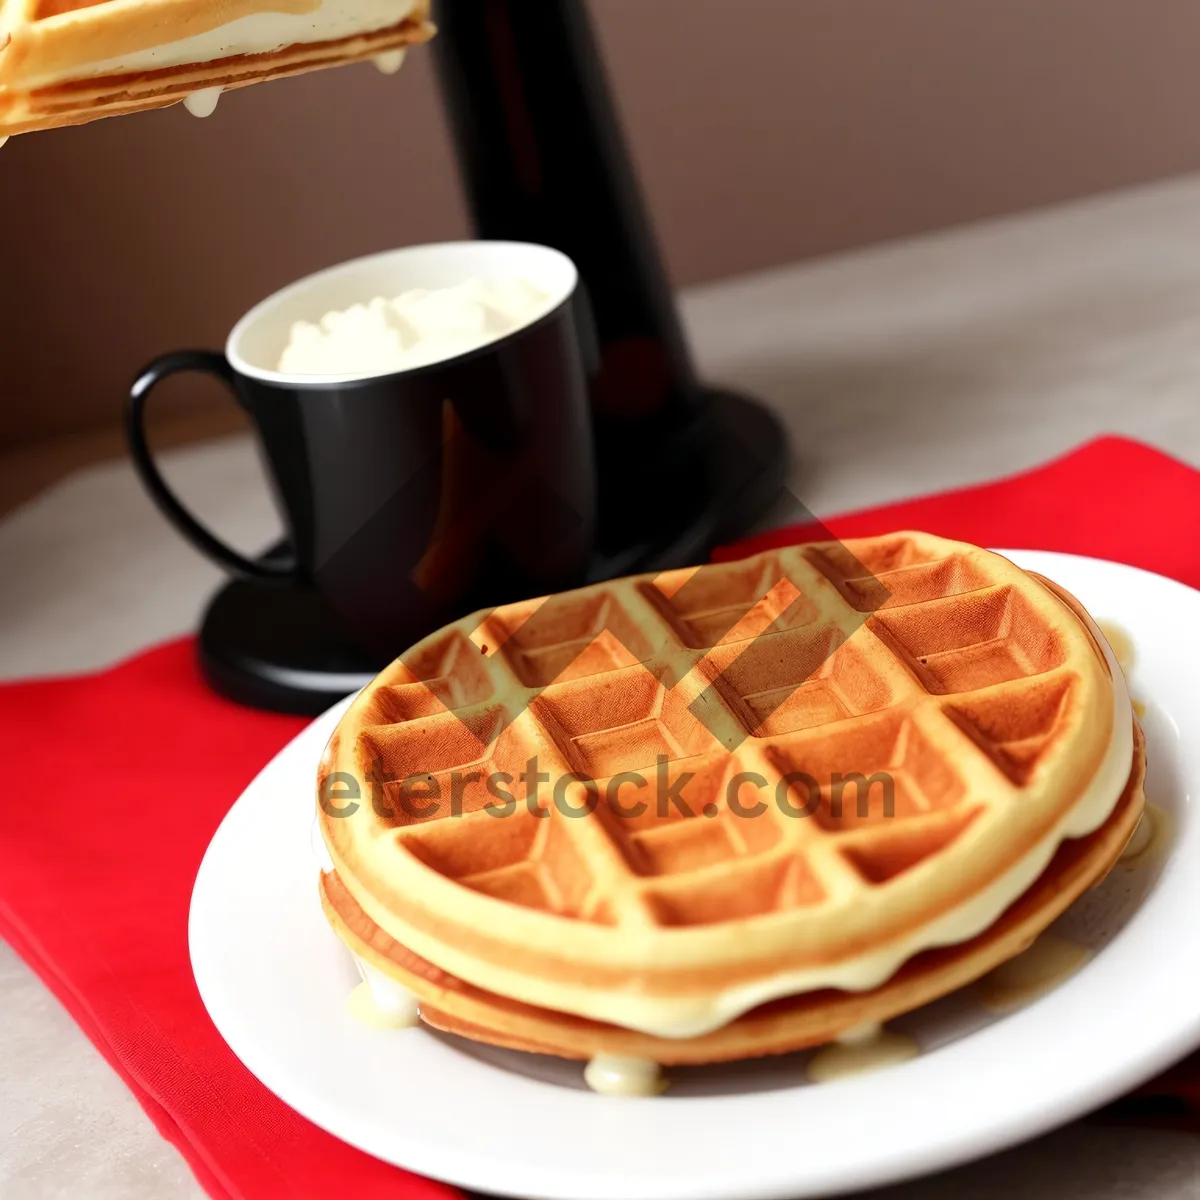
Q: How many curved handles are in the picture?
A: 1